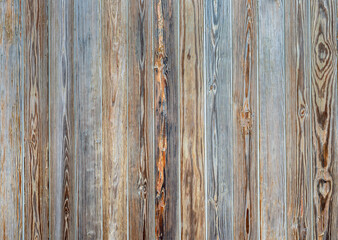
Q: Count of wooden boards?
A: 13